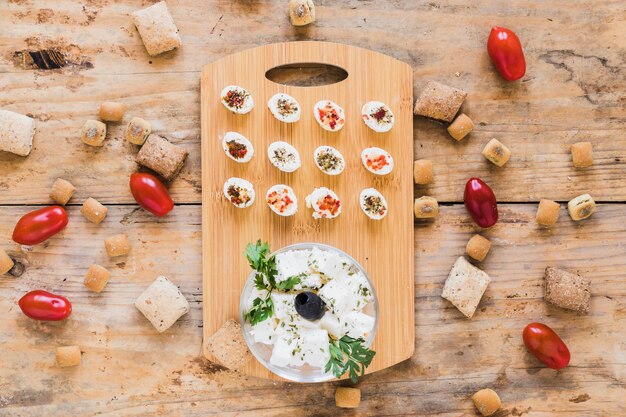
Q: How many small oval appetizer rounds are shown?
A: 12